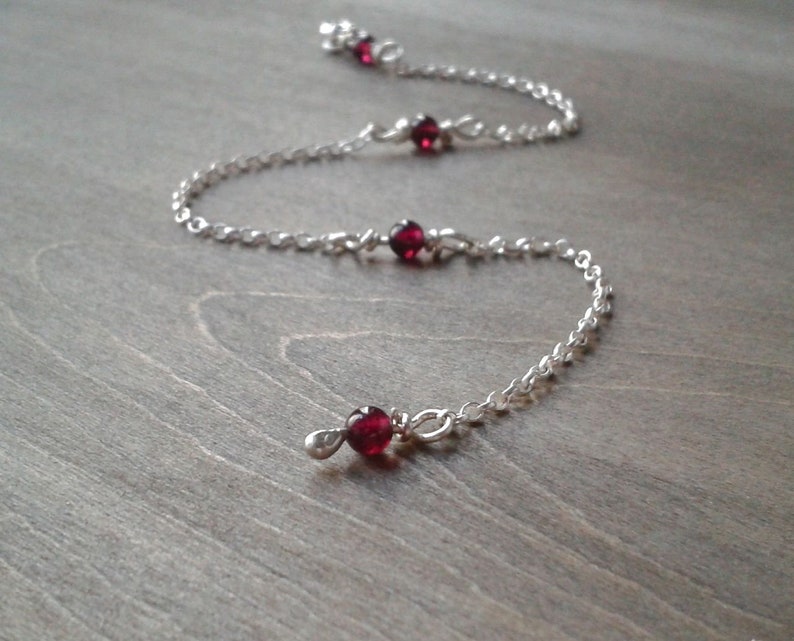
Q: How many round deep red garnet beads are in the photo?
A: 4